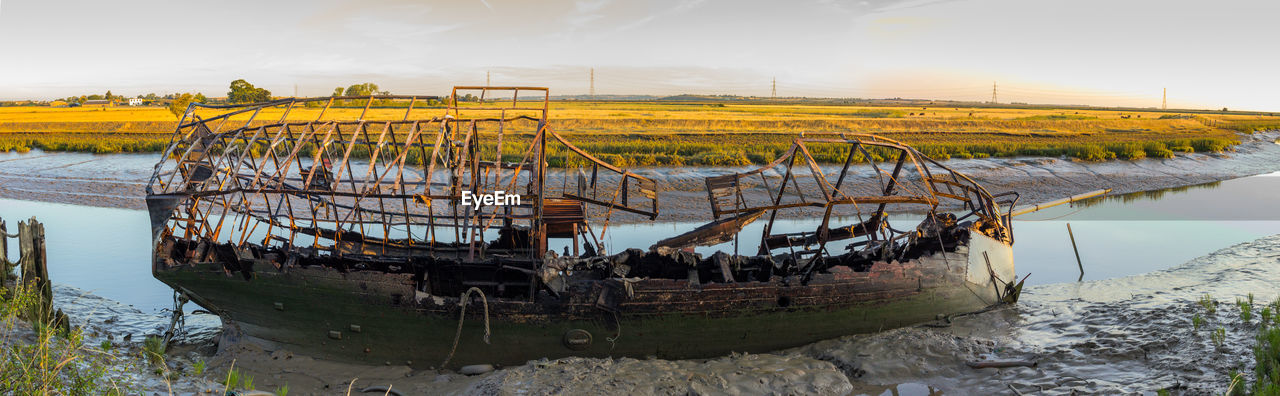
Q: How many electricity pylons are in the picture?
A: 5